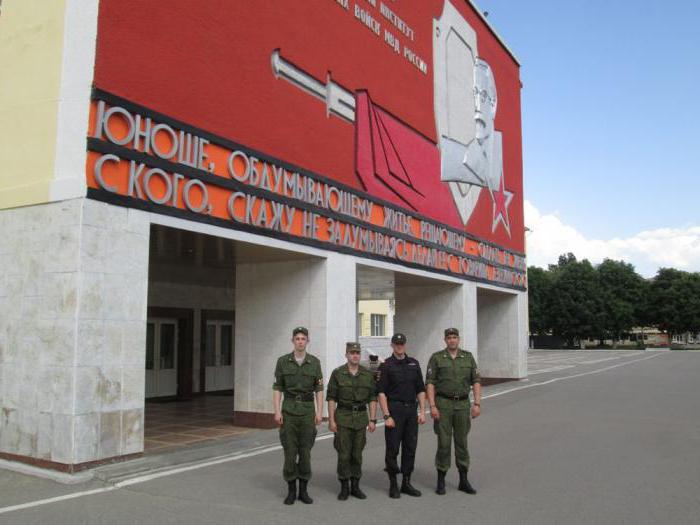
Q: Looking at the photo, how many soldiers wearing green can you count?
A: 3